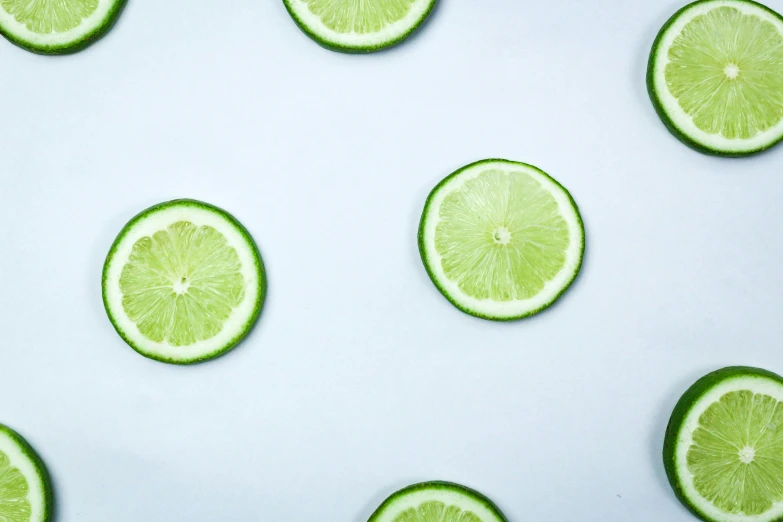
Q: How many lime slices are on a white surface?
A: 8